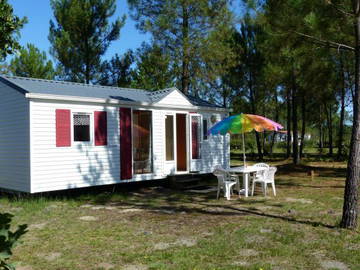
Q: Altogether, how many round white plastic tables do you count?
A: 1